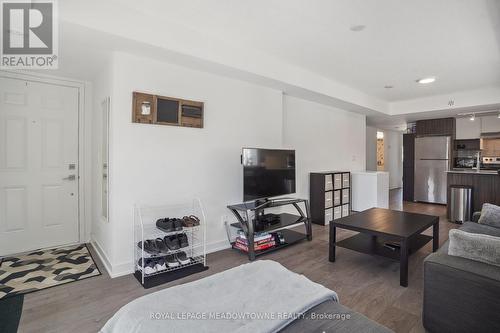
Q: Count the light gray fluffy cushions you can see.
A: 2